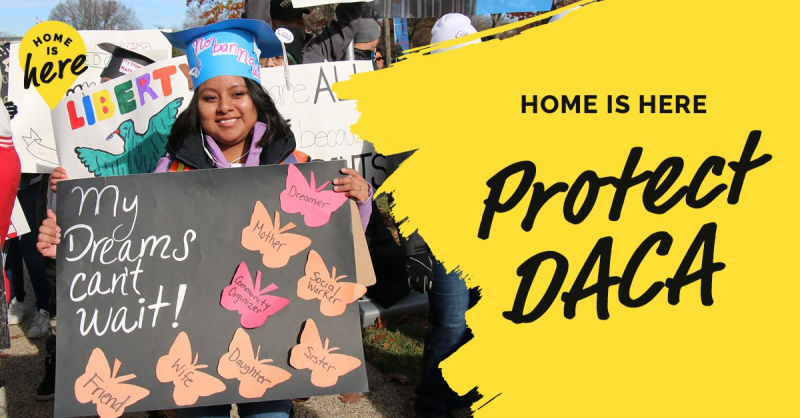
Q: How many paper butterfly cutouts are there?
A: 8